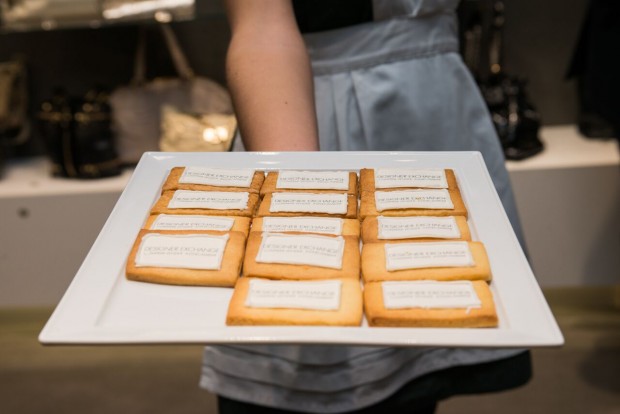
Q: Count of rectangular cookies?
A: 14